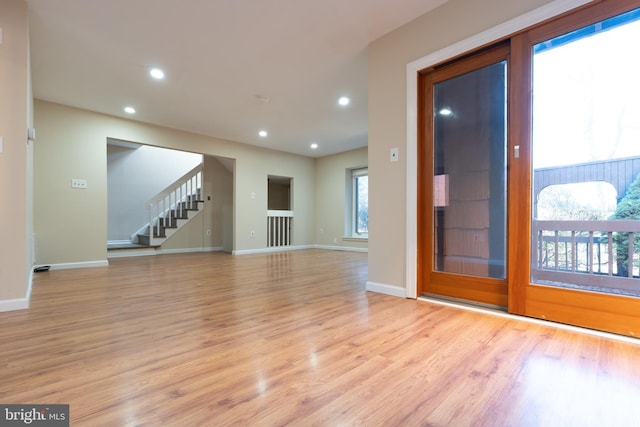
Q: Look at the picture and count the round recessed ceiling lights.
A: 5